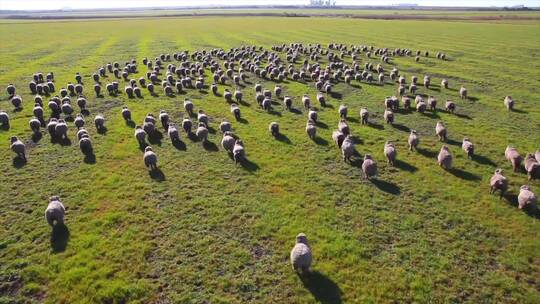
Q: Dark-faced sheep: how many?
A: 0